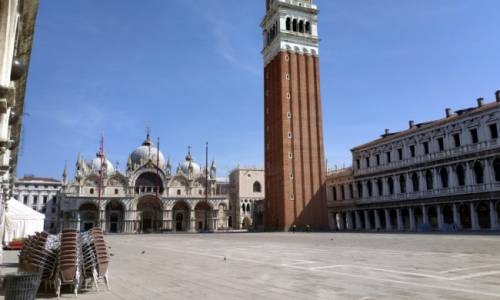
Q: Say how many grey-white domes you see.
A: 3